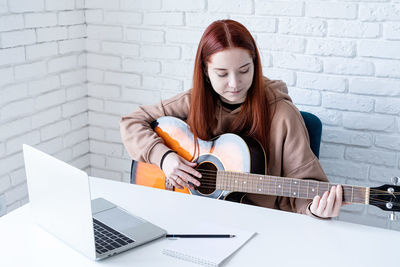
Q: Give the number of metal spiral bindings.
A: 1